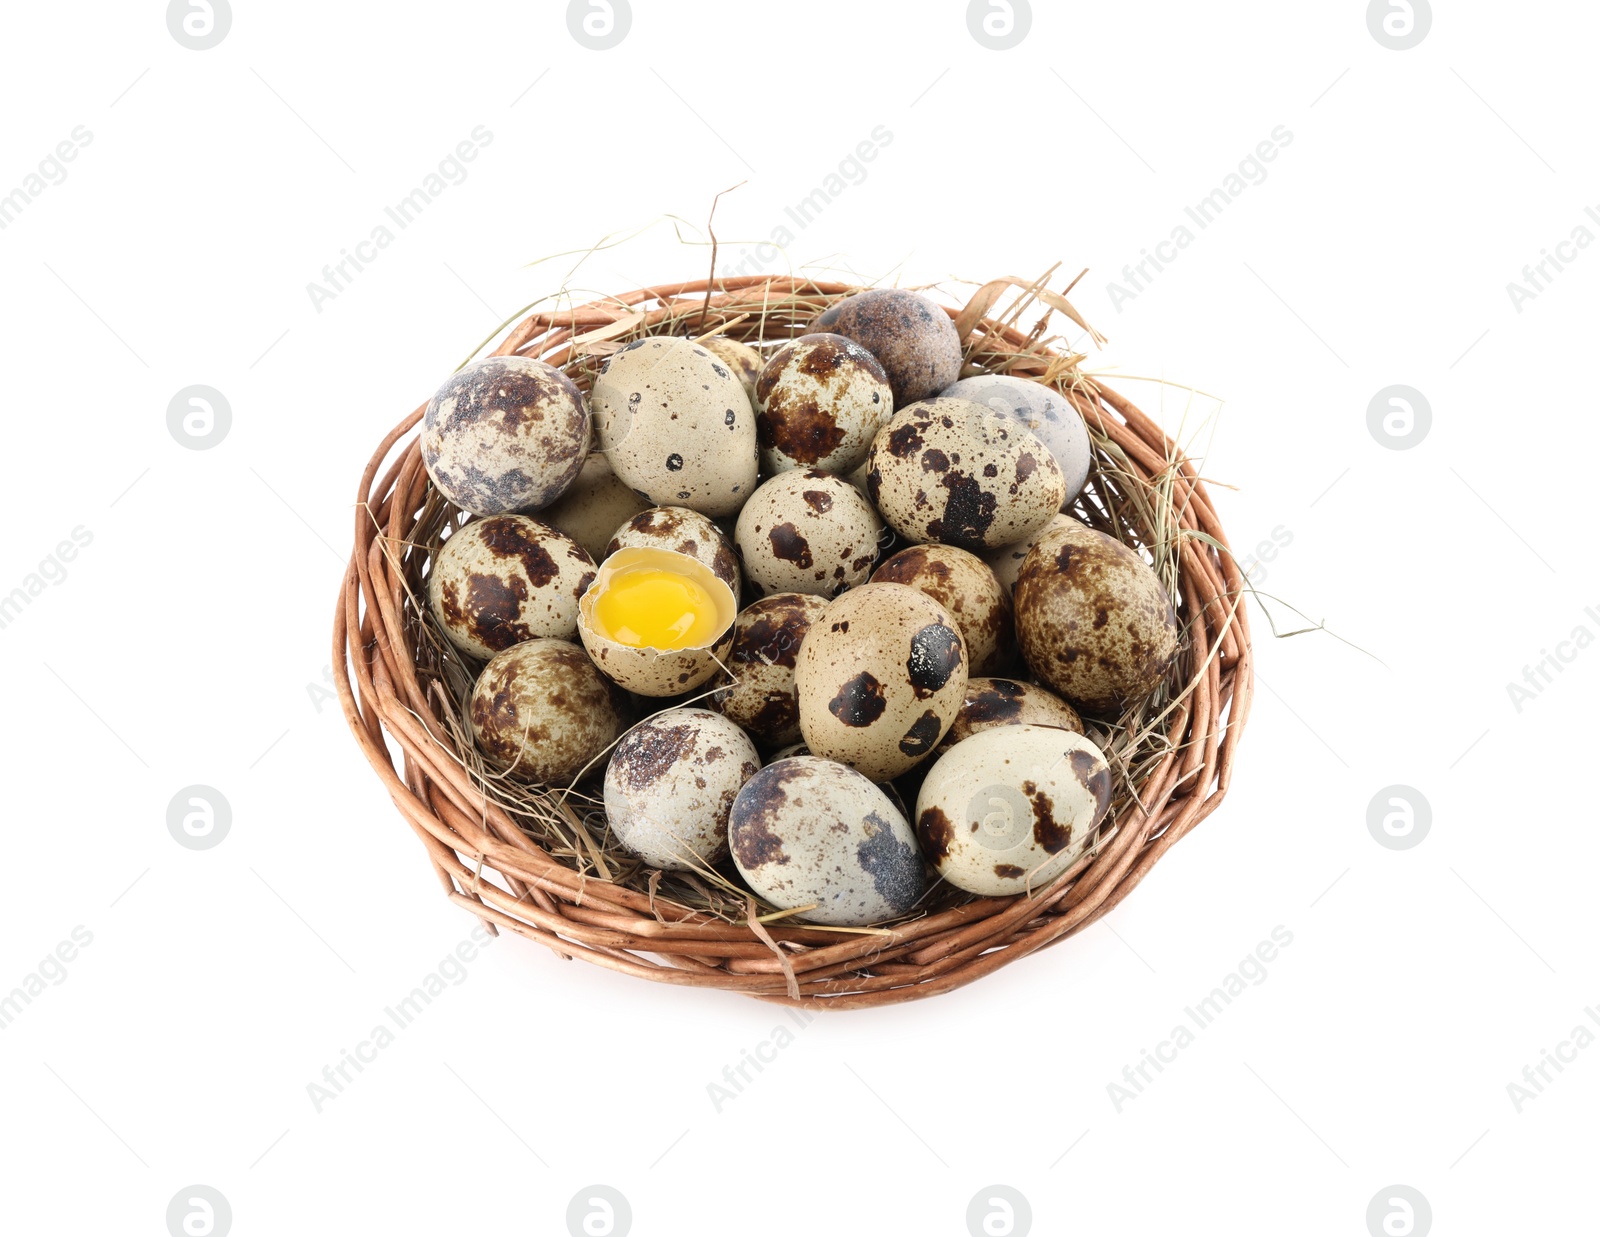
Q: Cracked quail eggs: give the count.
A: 1